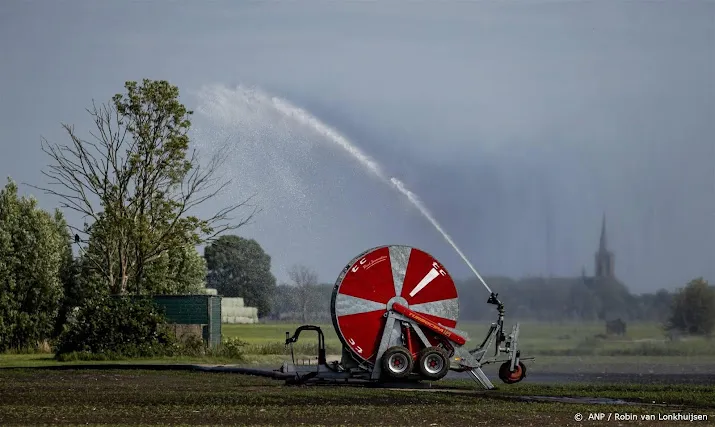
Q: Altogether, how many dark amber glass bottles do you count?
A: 0